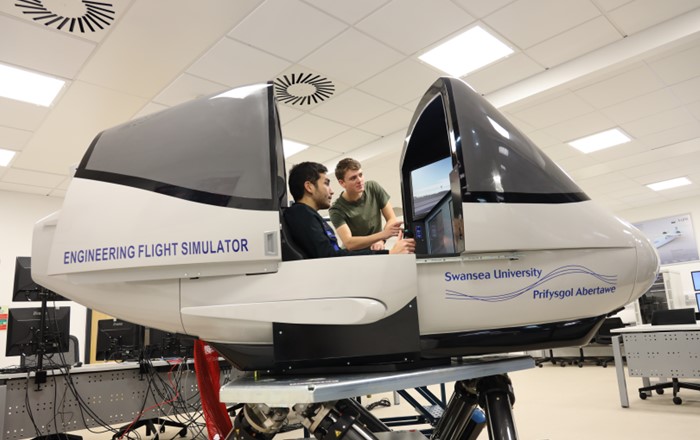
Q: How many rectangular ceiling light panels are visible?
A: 6